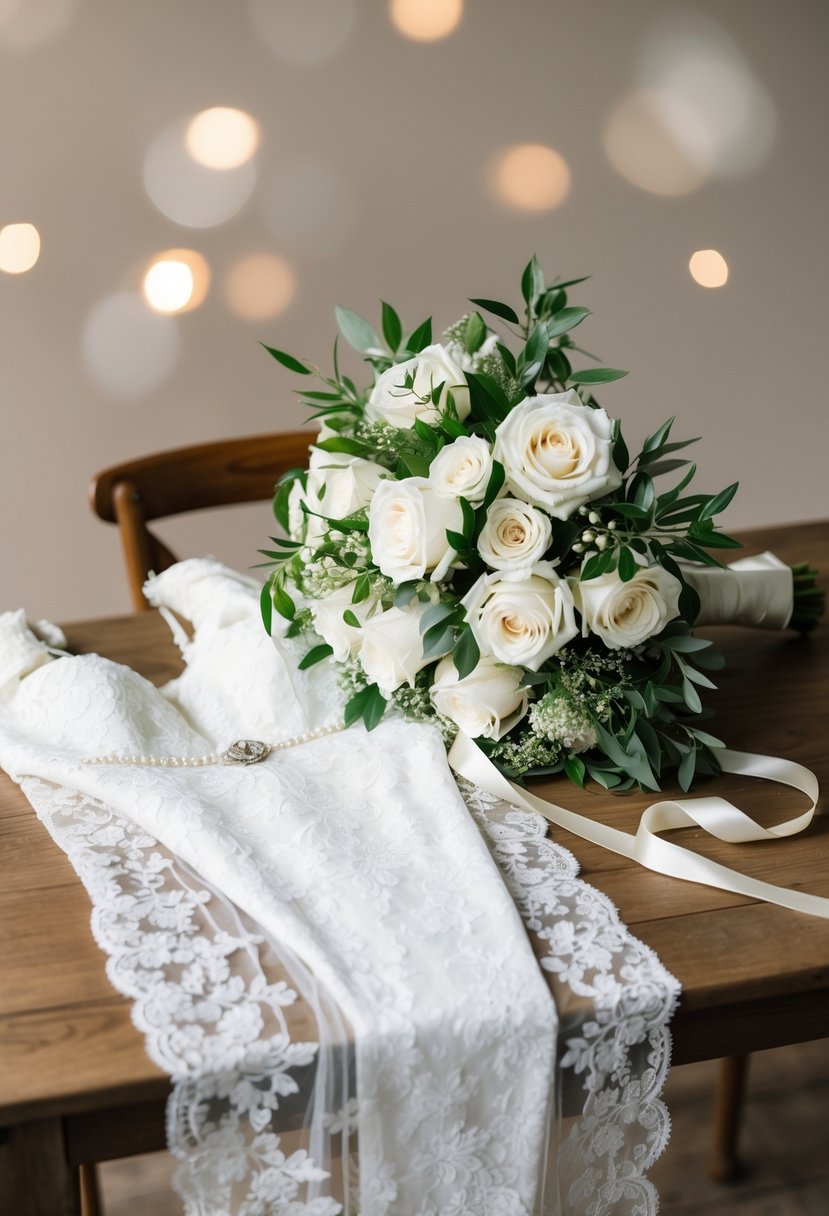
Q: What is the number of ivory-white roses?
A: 11